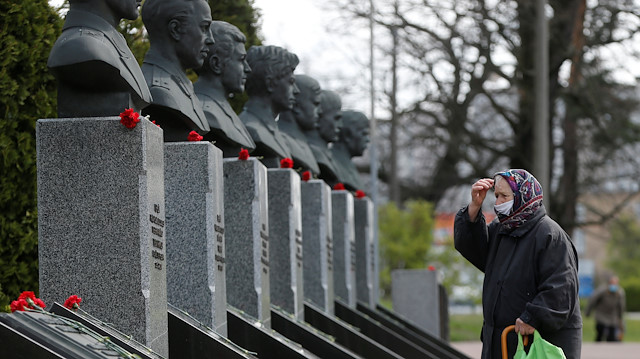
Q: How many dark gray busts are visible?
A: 7